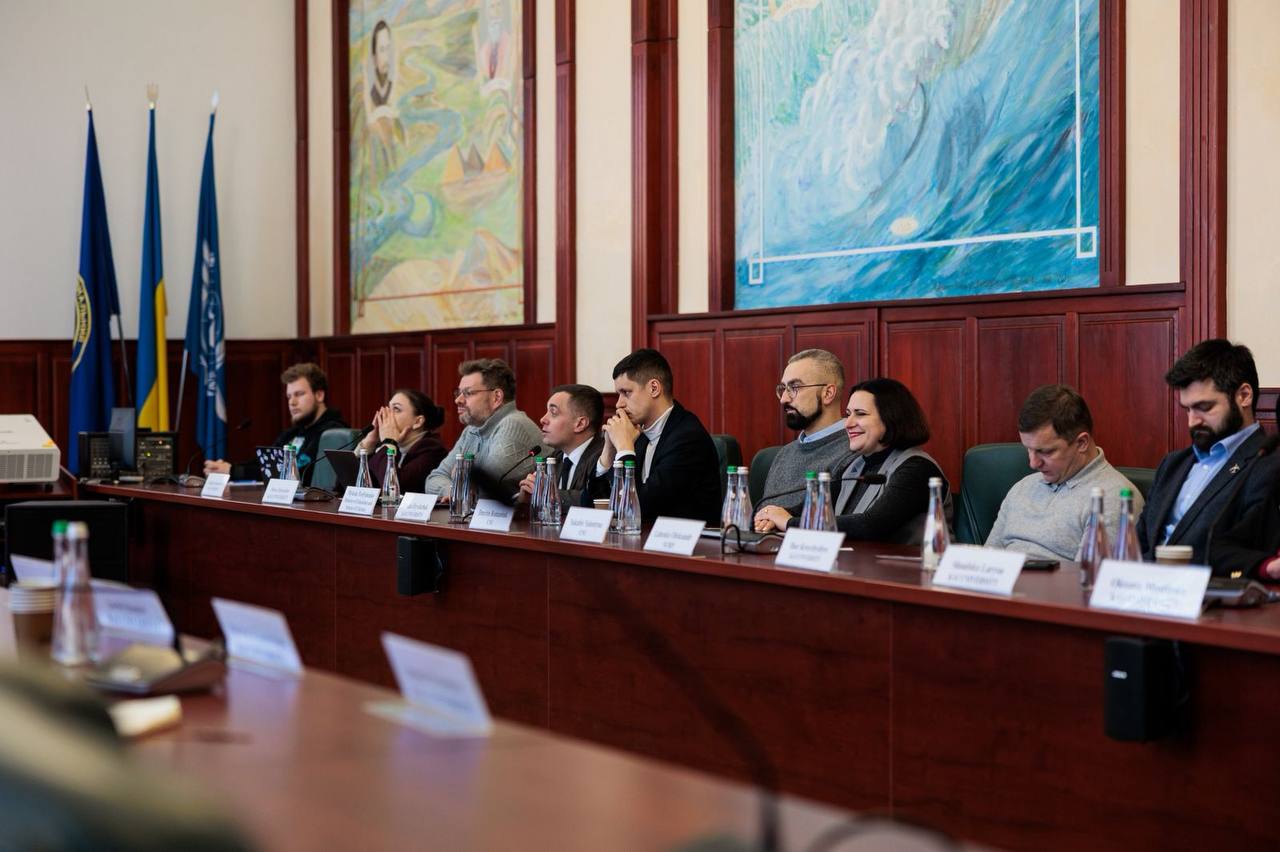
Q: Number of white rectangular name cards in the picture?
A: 14